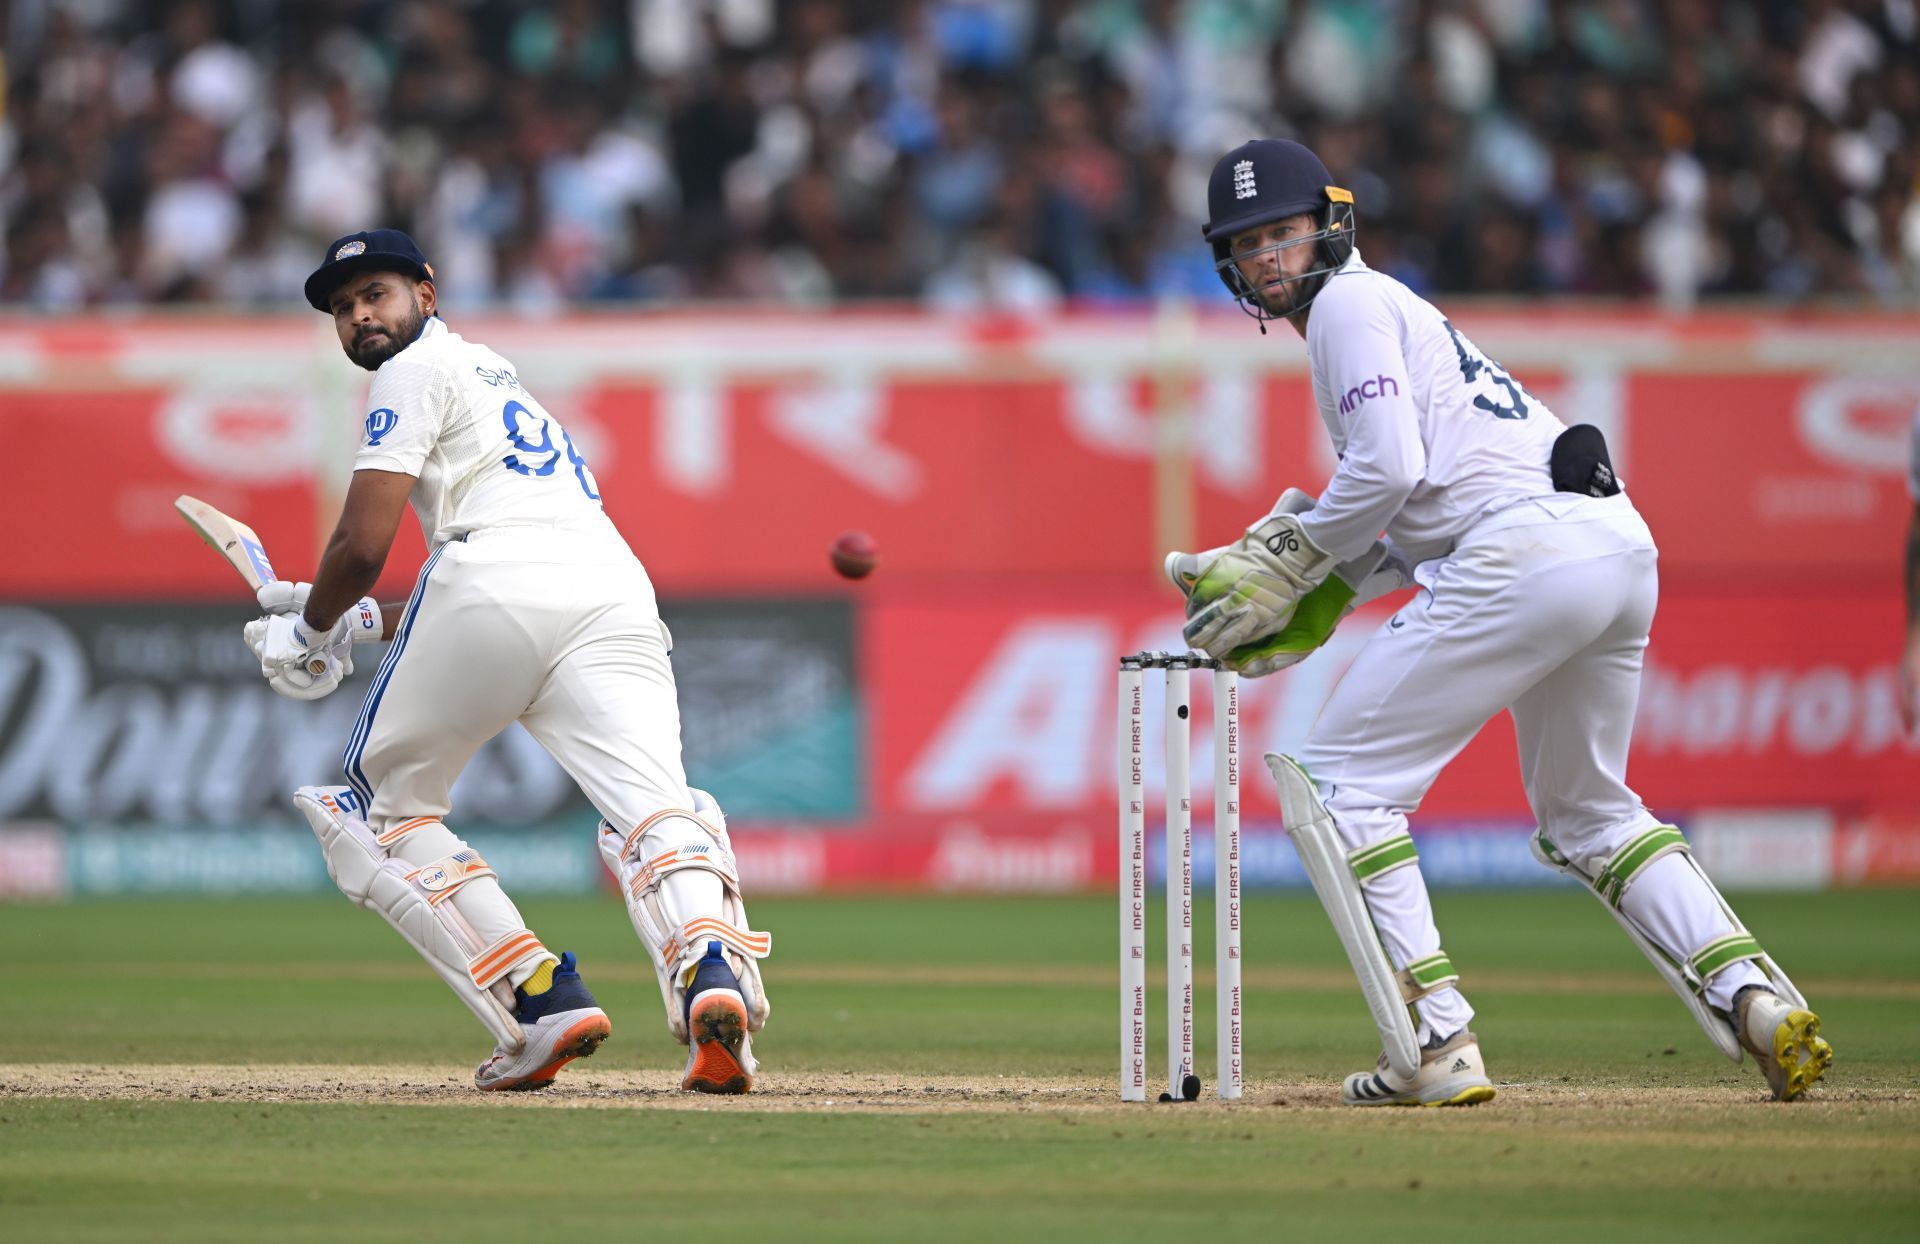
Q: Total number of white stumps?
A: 3